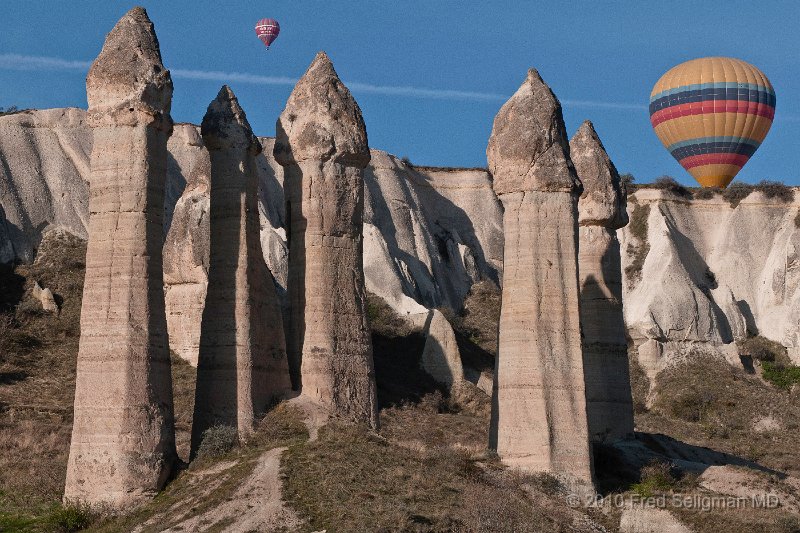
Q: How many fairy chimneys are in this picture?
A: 5